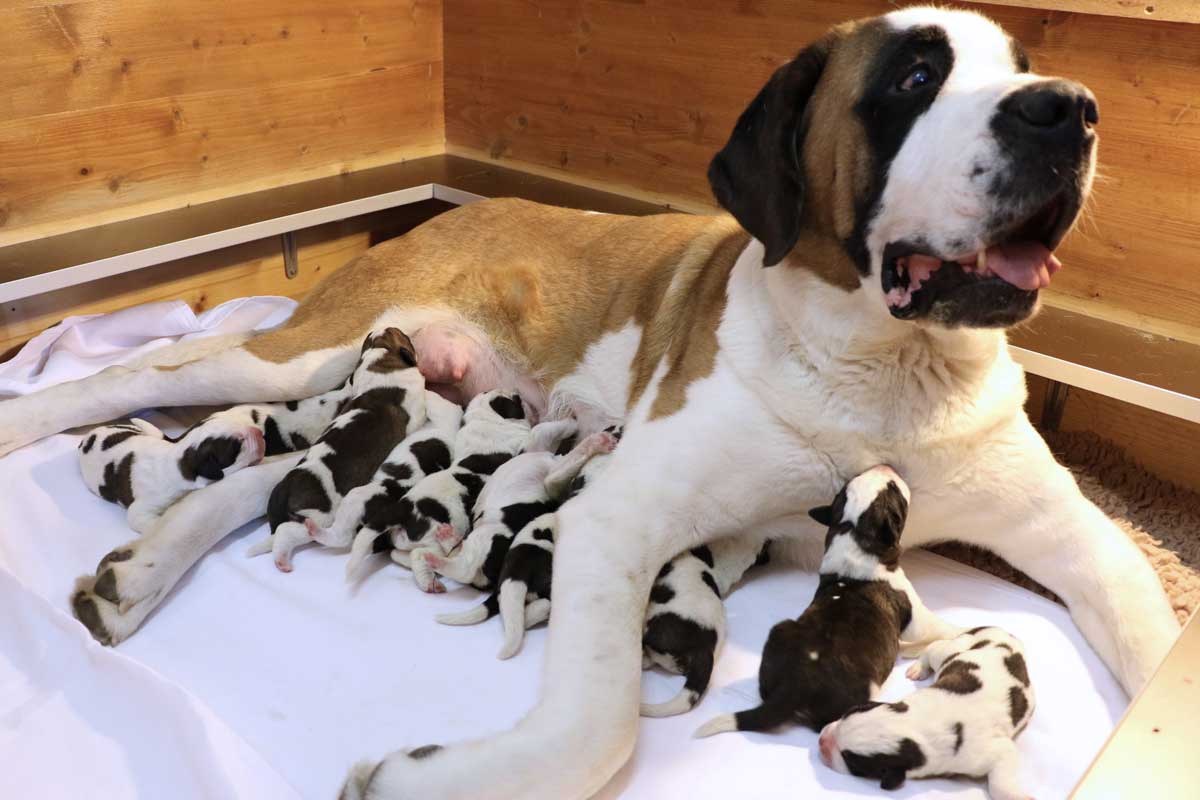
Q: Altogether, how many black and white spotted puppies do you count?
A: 10